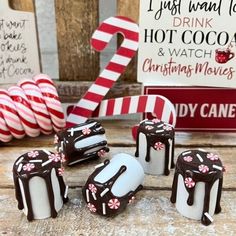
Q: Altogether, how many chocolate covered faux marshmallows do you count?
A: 5